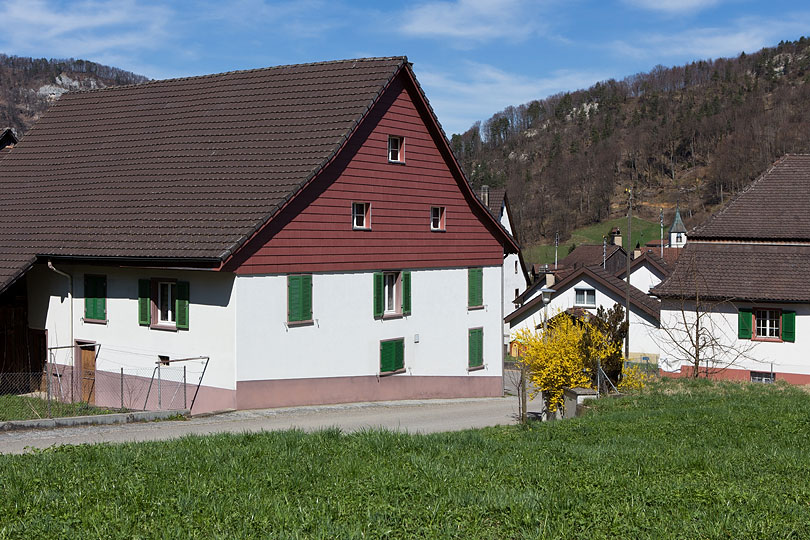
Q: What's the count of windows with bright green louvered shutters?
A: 8